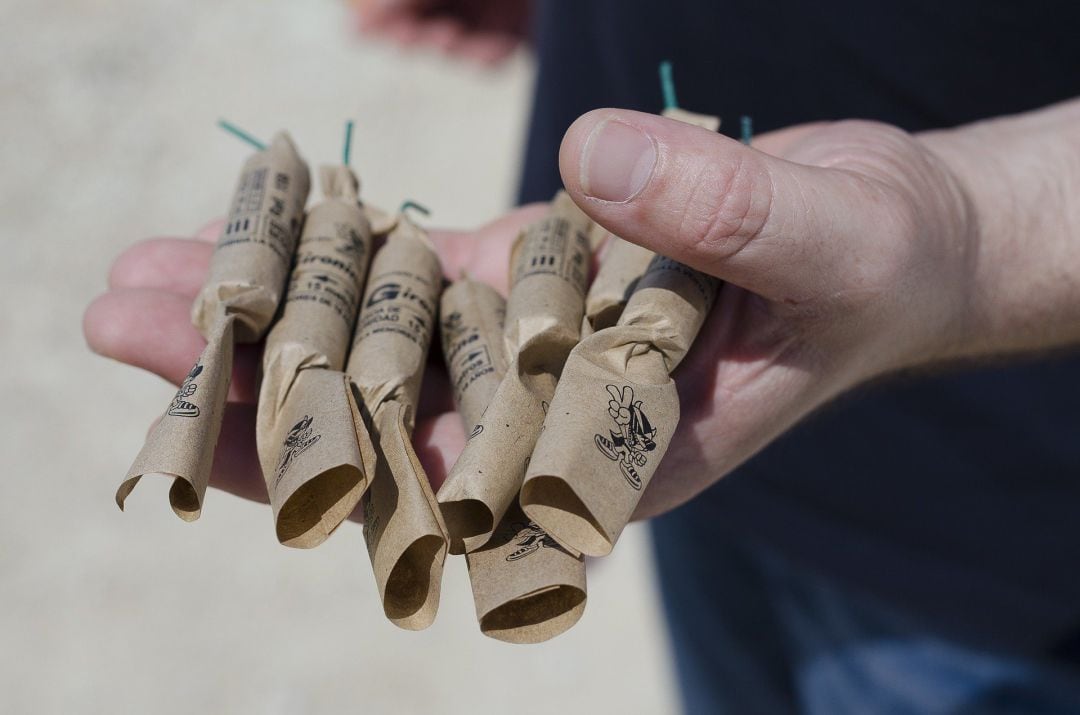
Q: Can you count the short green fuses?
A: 5